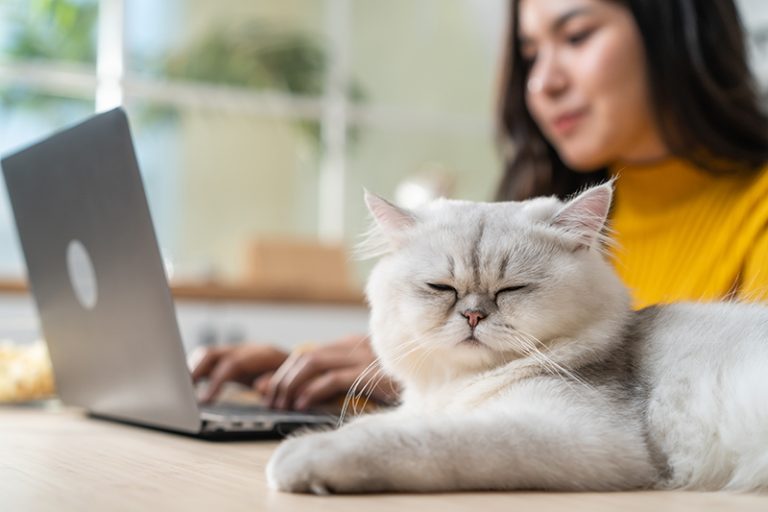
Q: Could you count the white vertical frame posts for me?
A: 2